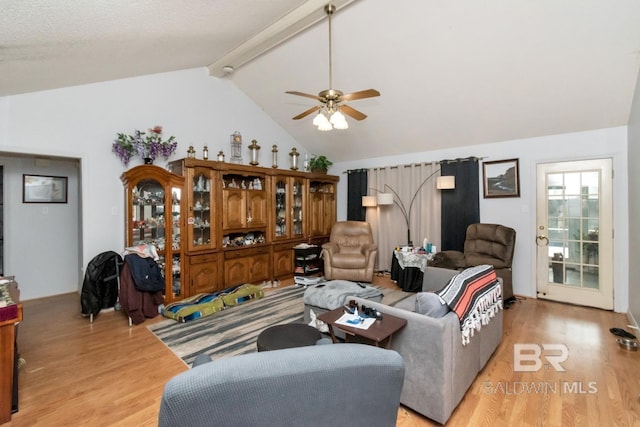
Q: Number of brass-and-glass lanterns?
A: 6